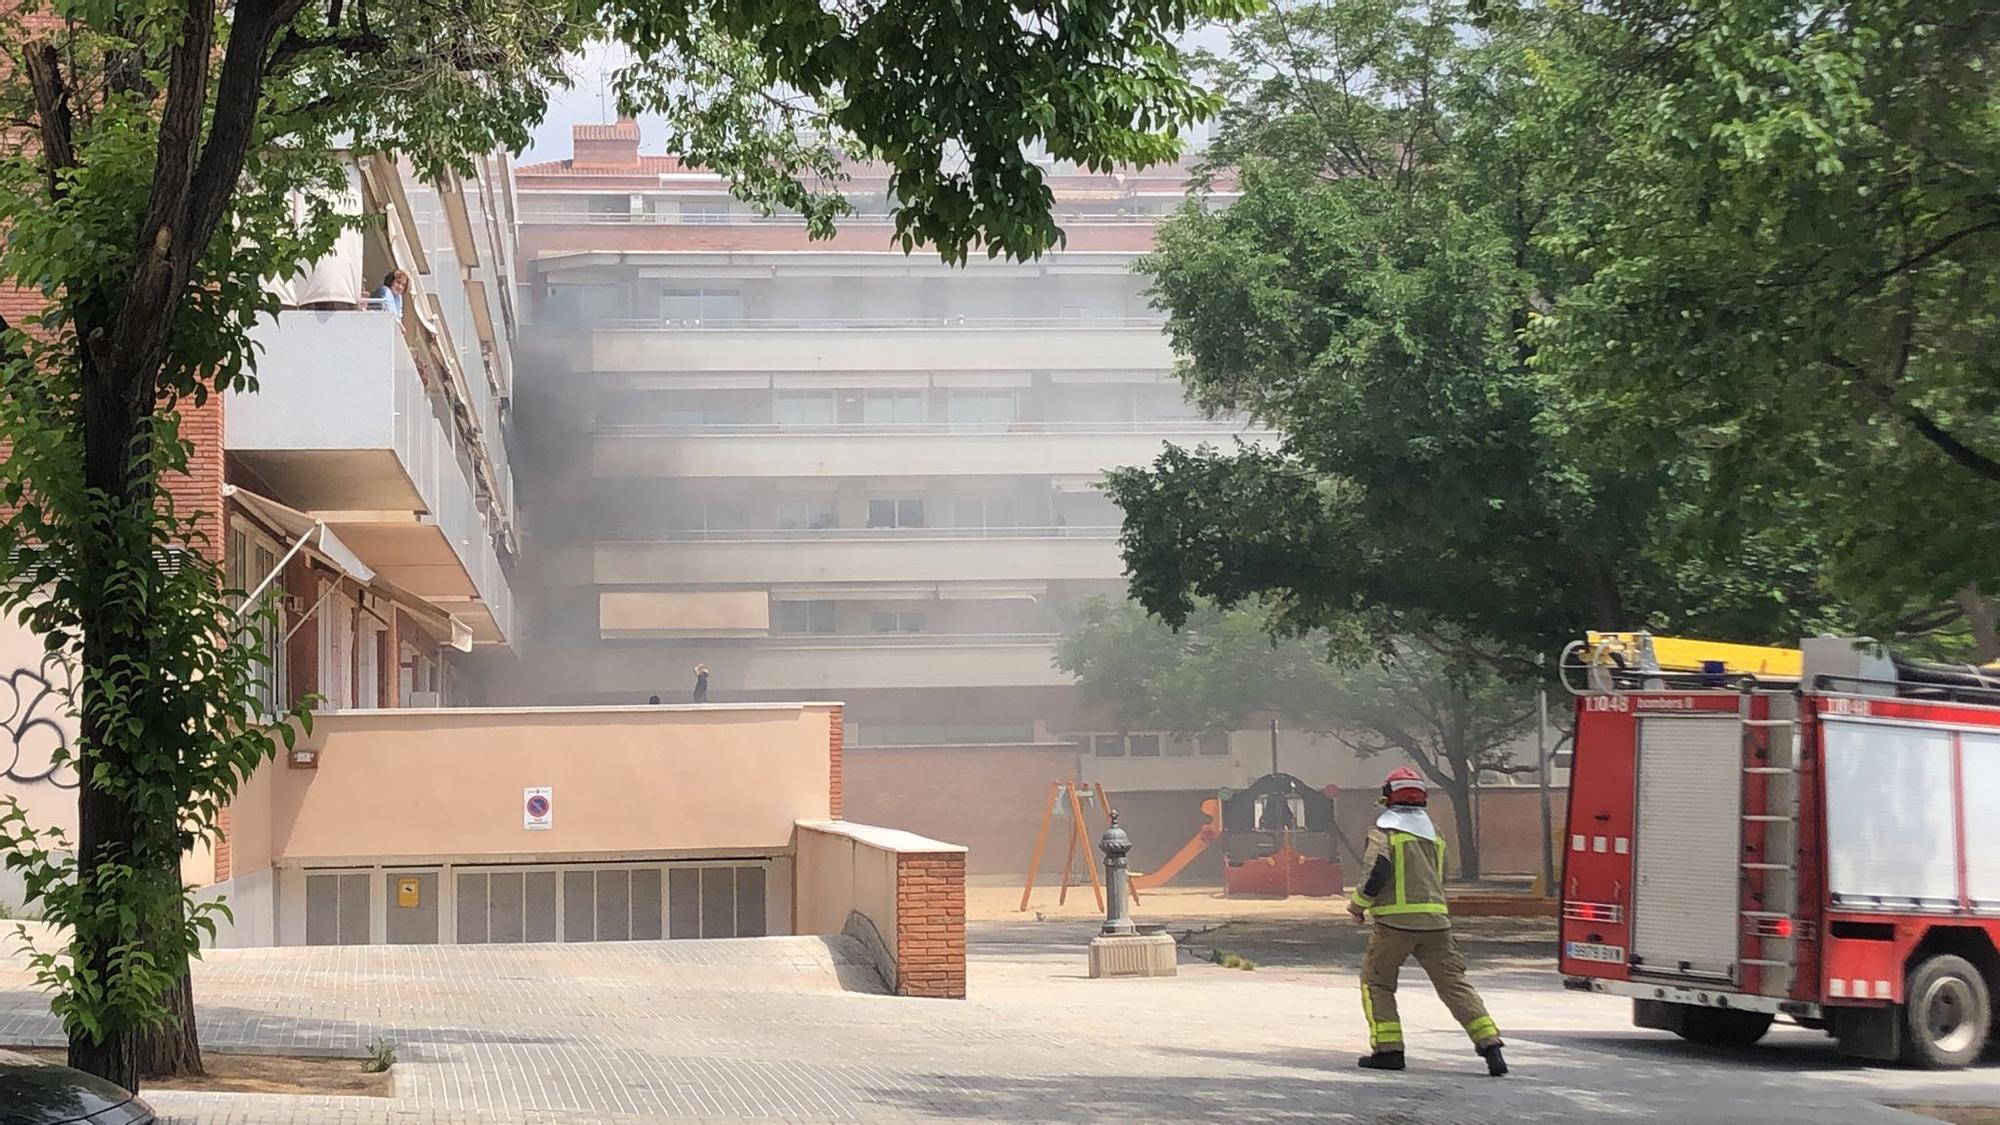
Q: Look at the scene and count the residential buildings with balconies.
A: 2